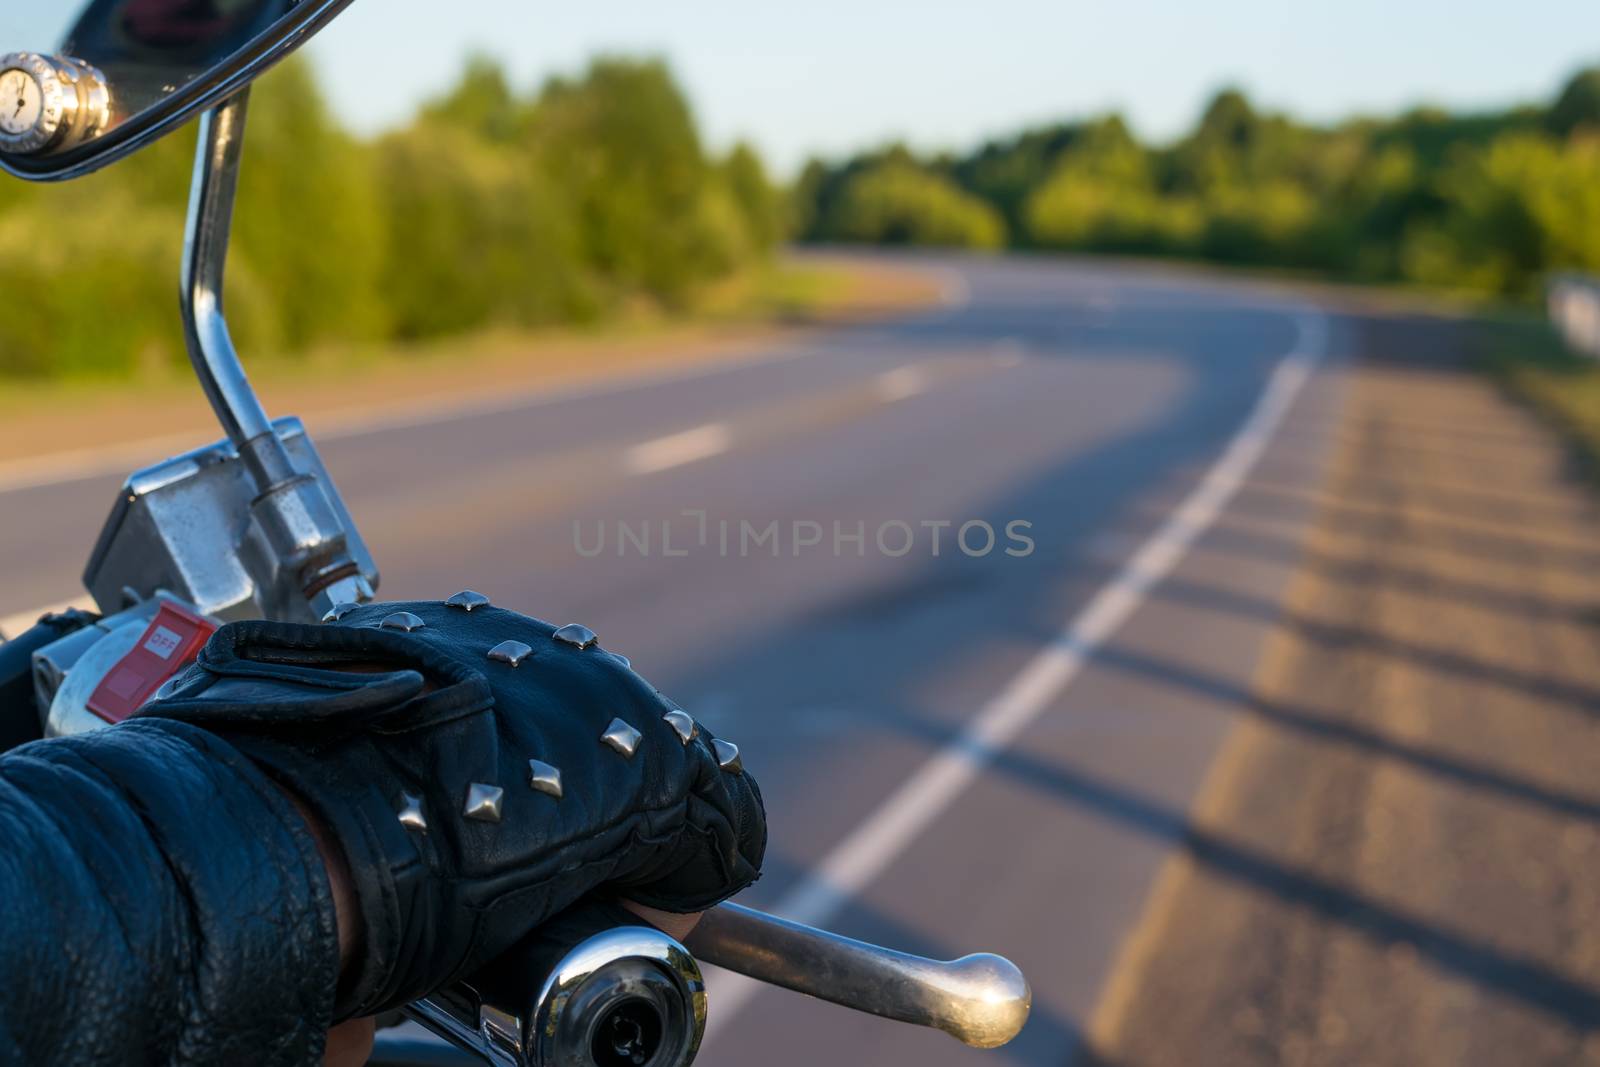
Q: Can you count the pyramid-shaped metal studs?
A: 12